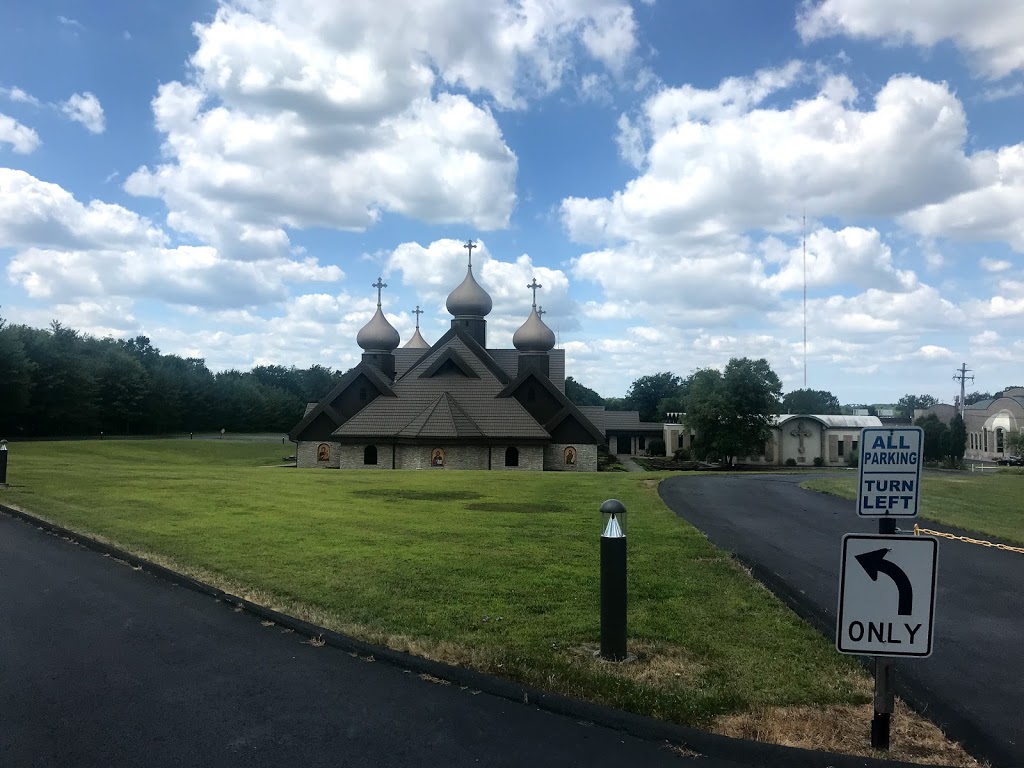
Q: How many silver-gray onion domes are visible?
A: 4